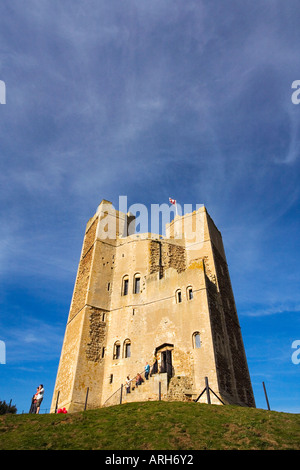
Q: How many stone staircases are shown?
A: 1